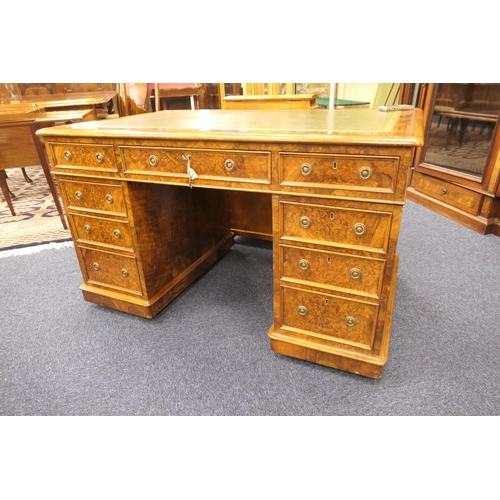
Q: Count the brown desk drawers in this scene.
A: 9